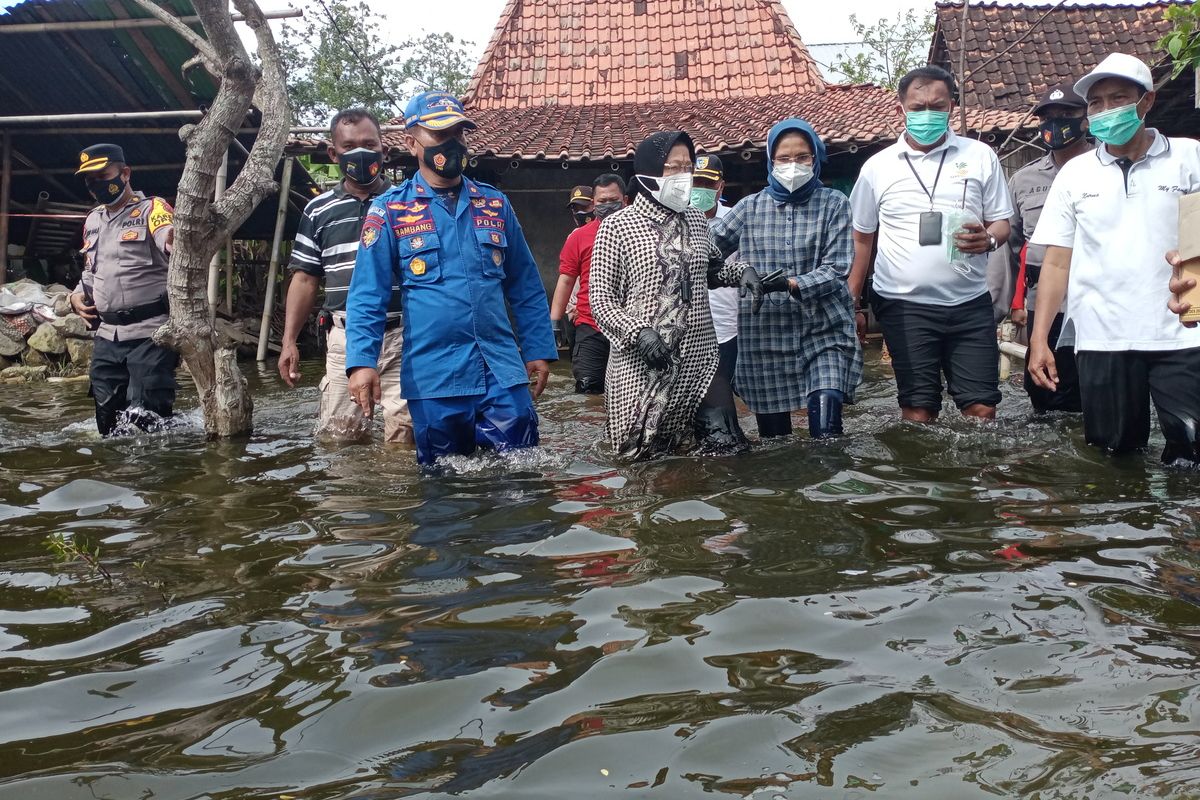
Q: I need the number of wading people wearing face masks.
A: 11